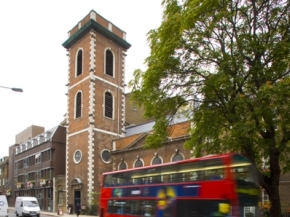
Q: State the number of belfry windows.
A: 4